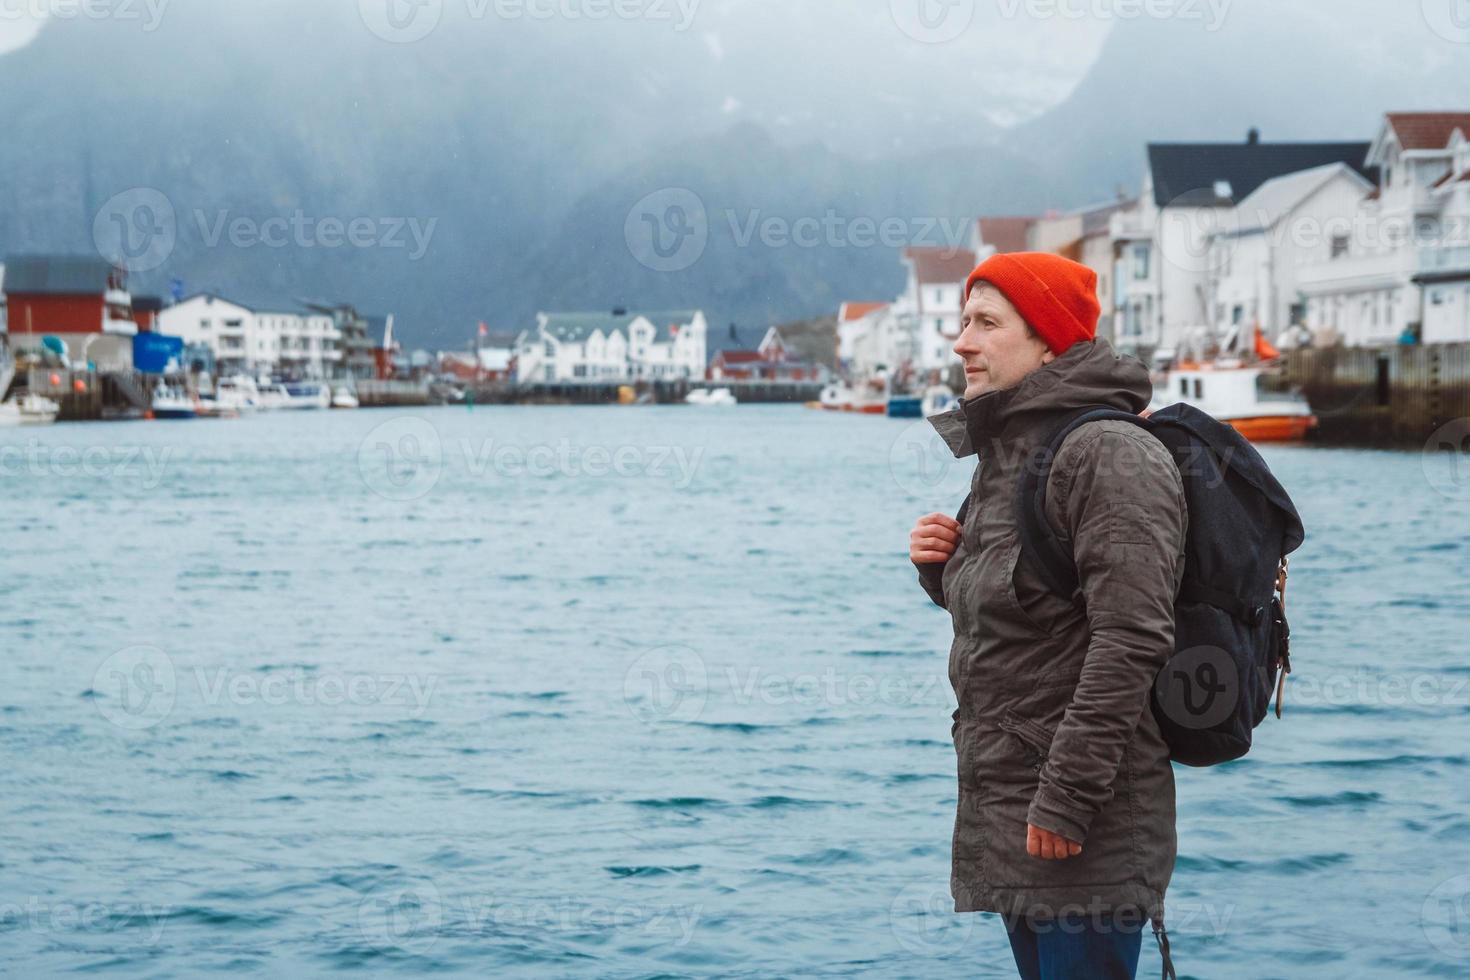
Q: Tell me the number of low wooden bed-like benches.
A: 0